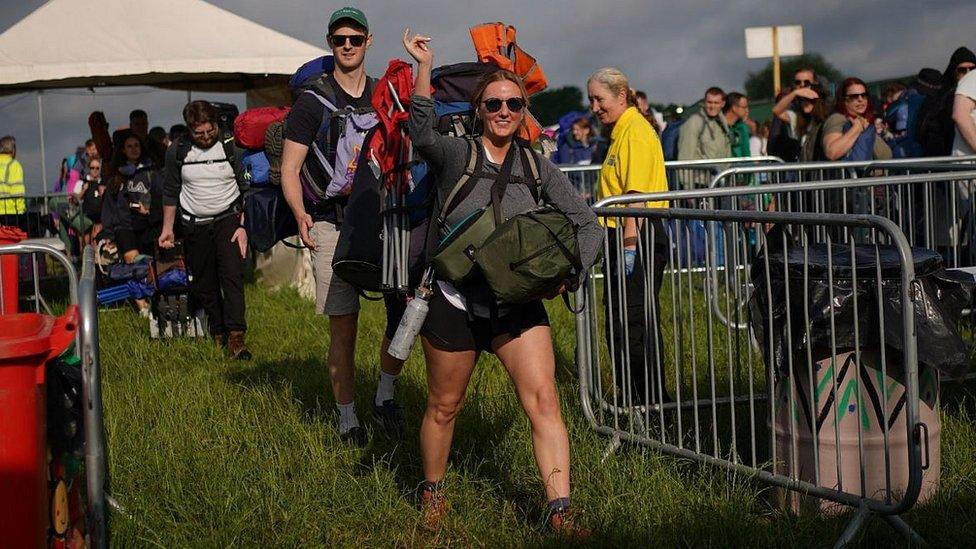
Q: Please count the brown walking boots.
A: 4